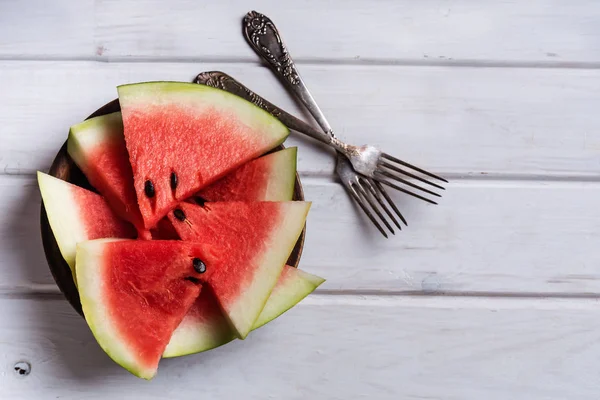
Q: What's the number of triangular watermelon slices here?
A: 7